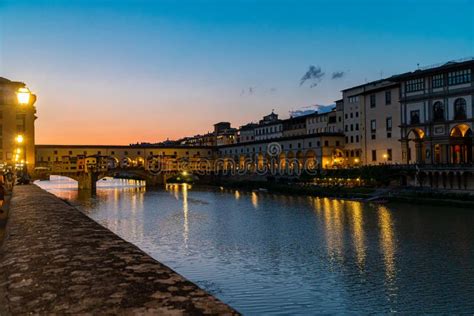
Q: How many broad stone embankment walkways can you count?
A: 1